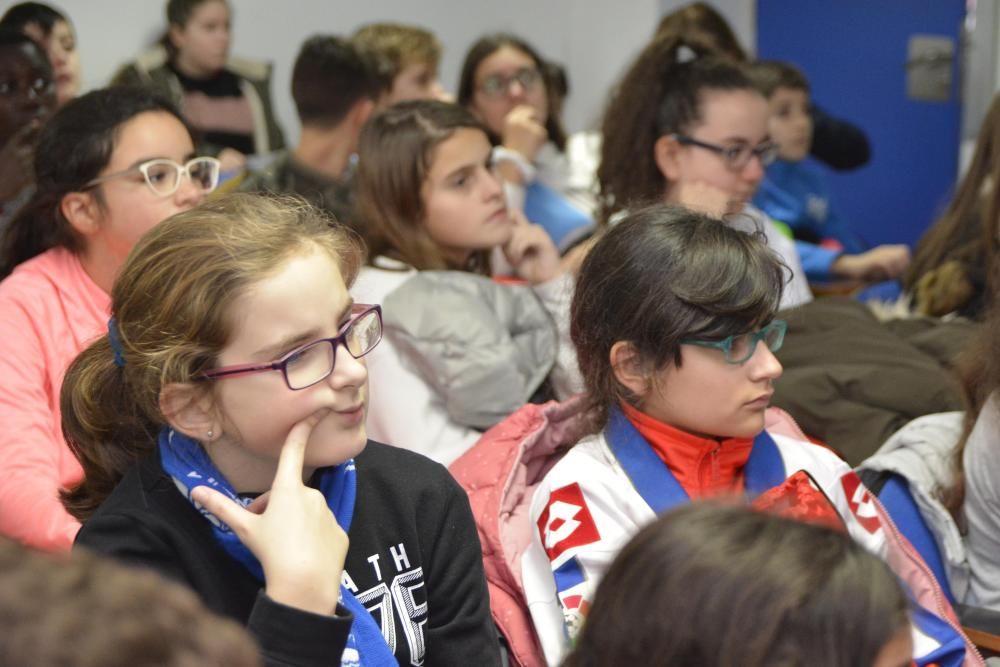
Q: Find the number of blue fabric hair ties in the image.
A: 1